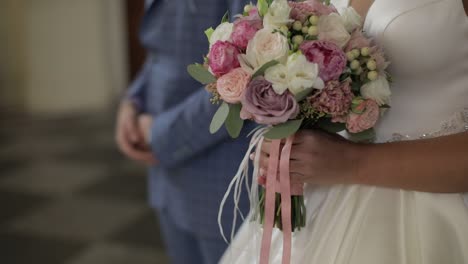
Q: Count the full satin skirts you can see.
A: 1